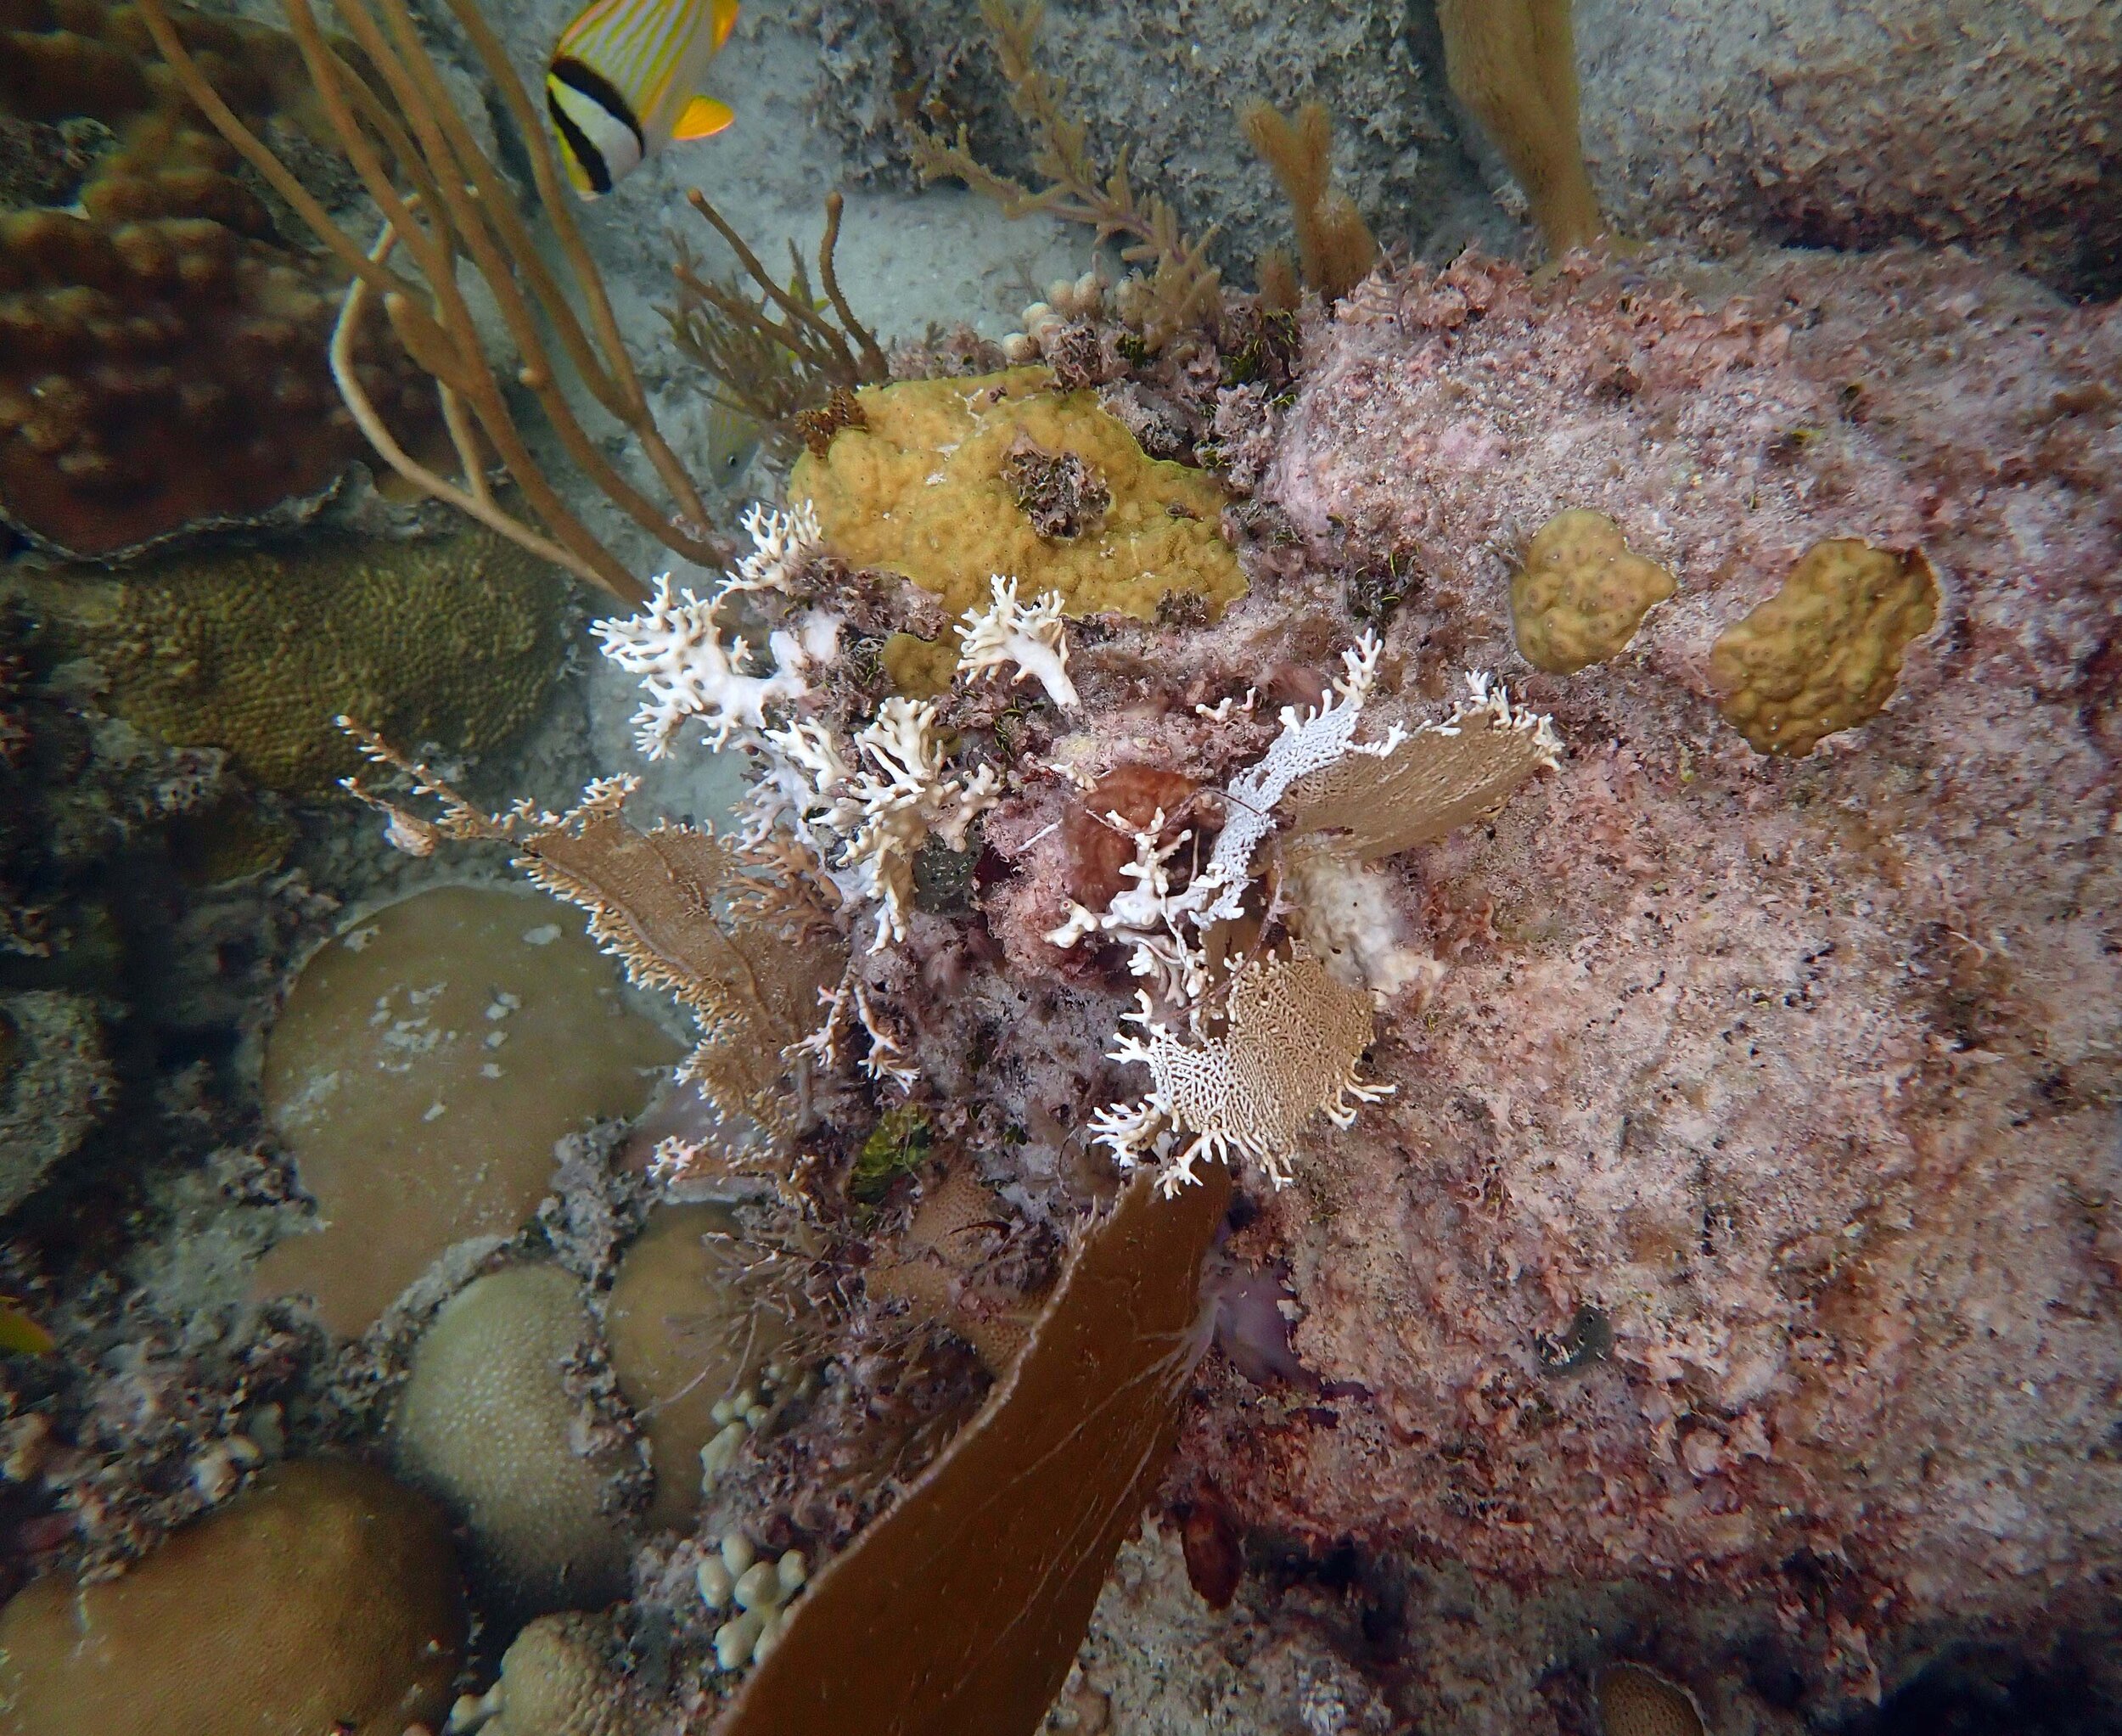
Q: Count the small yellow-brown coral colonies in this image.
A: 2